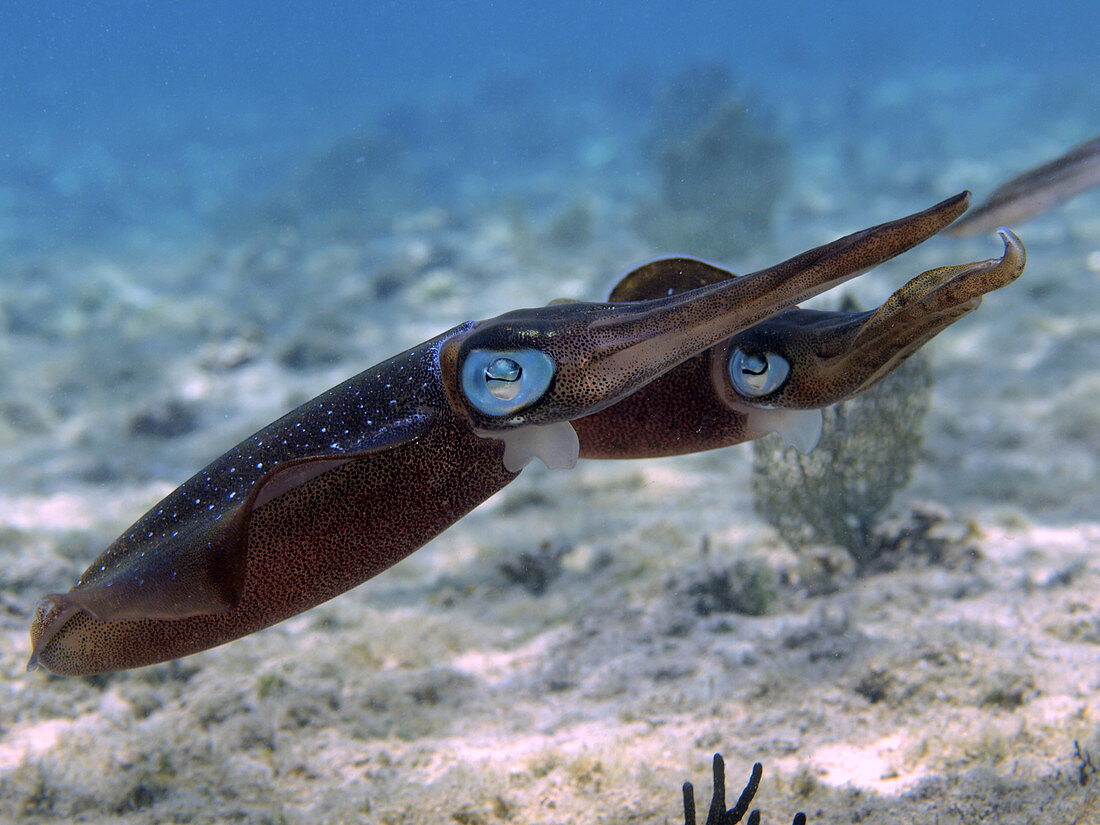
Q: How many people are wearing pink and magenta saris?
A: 0